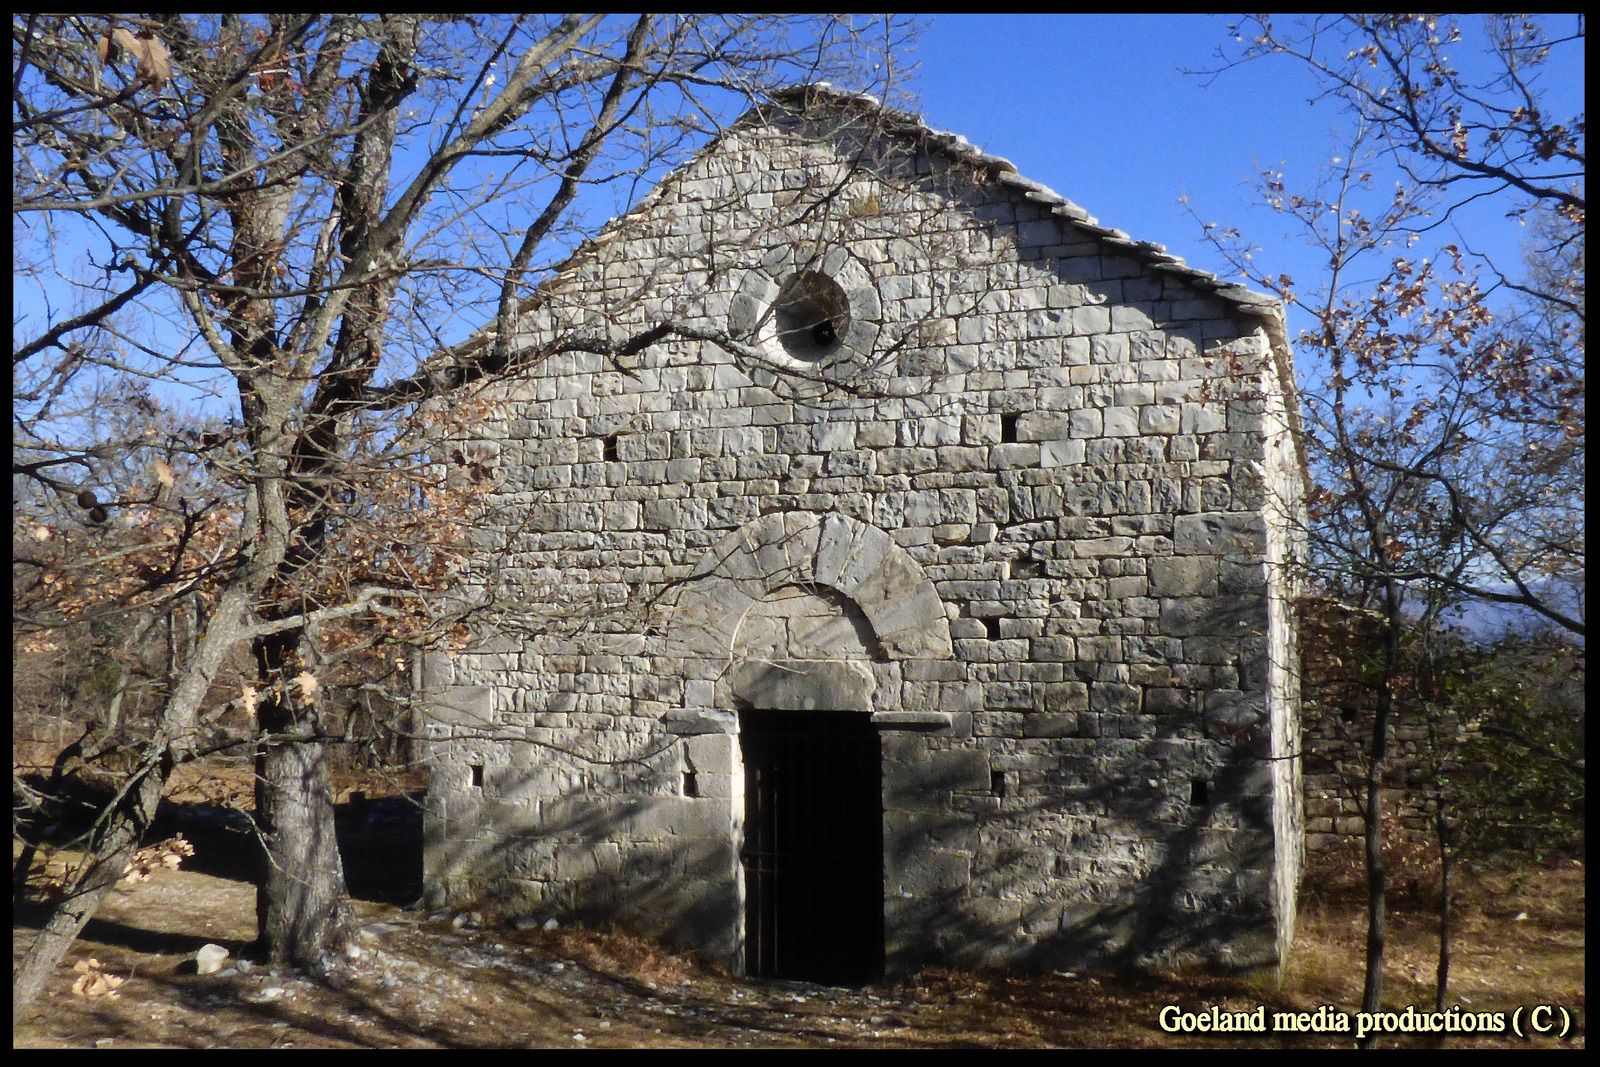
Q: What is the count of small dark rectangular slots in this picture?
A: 7